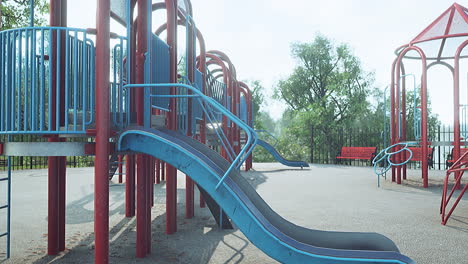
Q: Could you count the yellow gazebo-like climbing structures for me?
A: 0